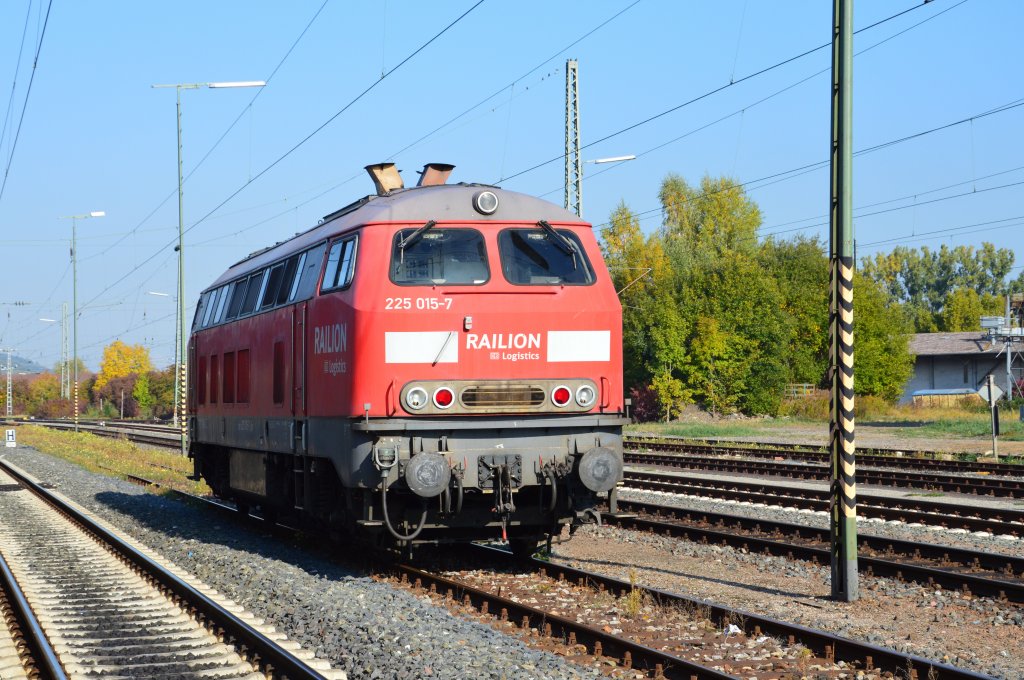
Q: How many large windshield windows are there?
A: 2